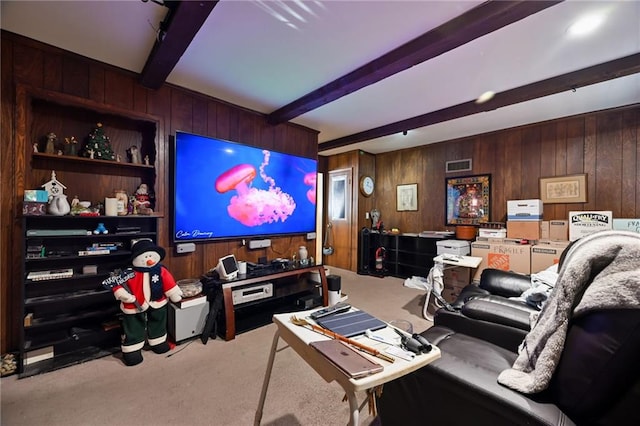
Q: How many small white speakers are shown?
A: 3